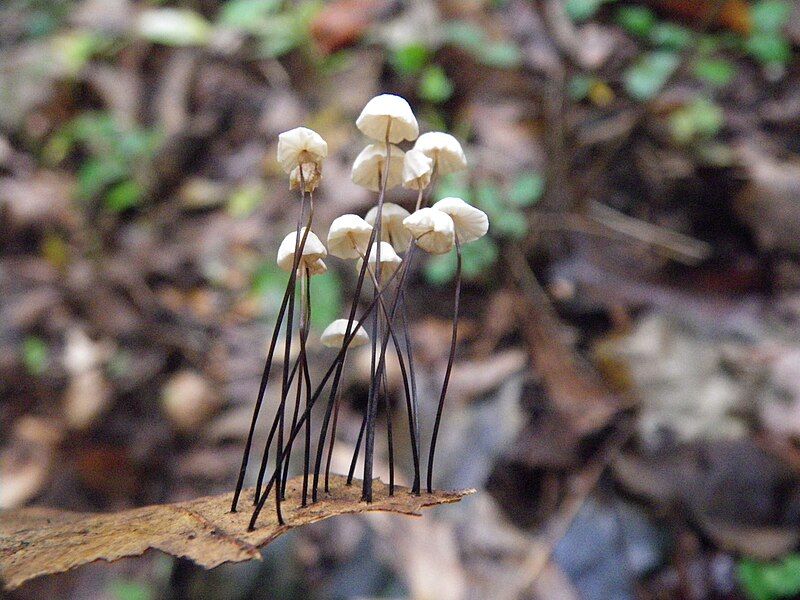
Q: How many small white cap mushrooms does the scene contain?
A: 14